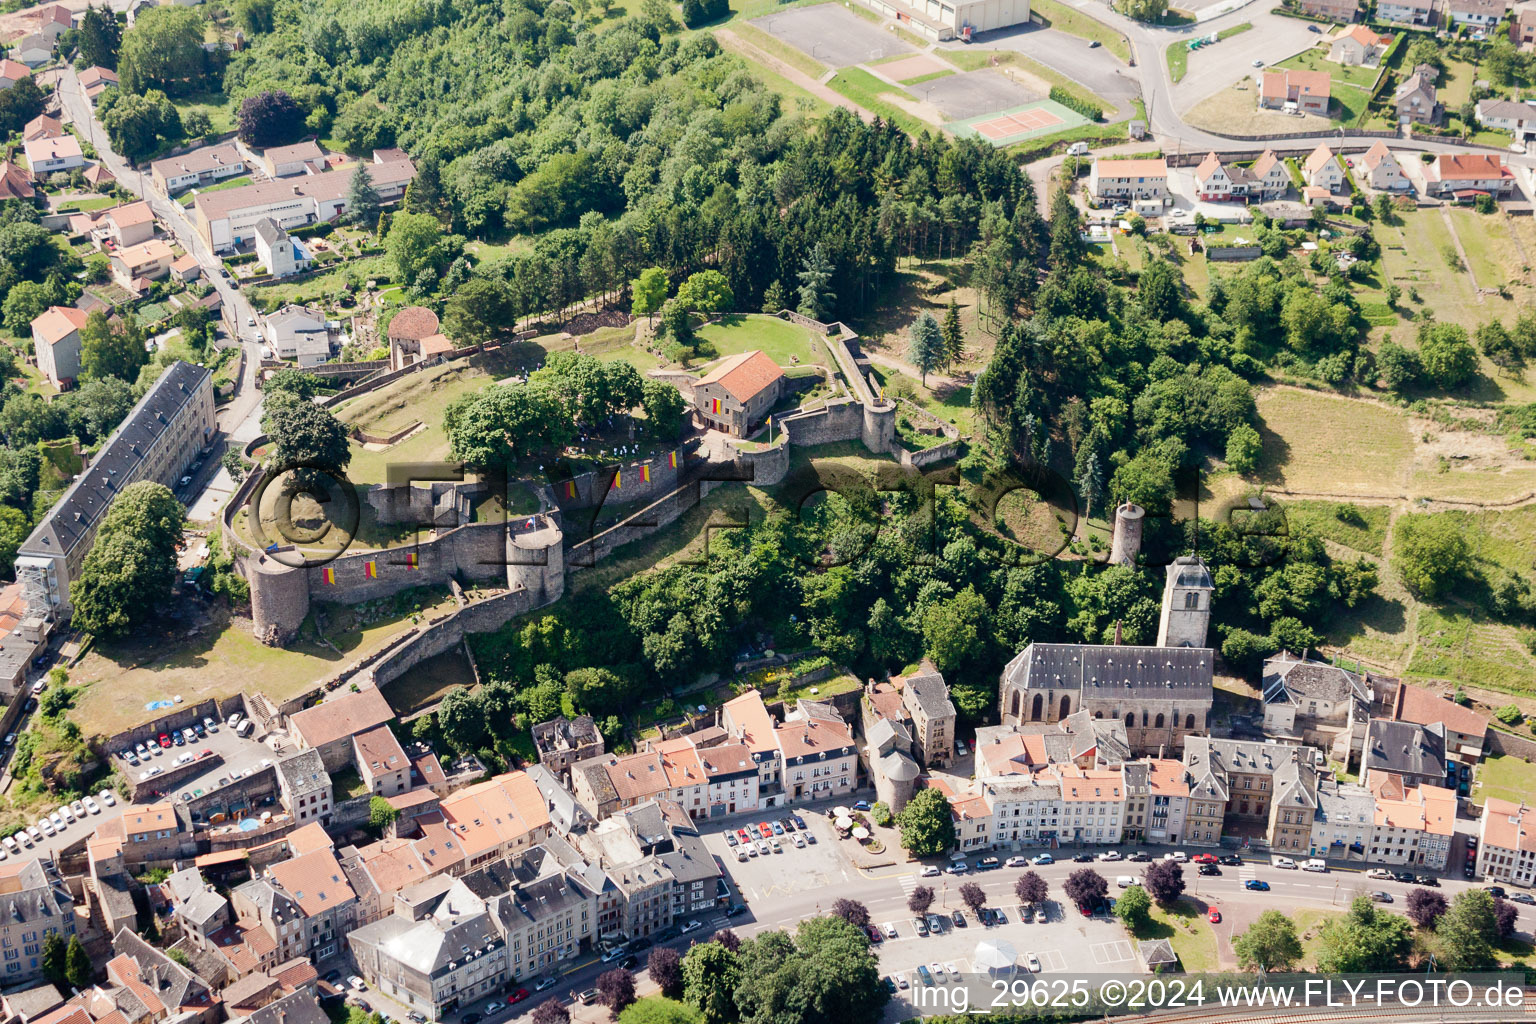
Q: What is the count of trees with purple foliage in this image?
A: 13